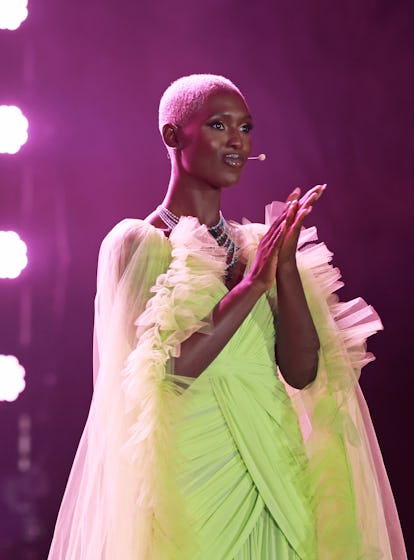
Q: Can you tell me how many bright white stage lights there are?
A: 4